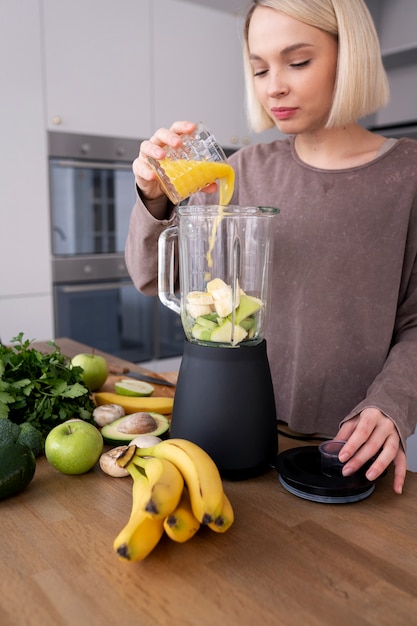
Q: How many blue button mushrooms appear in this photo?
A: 0